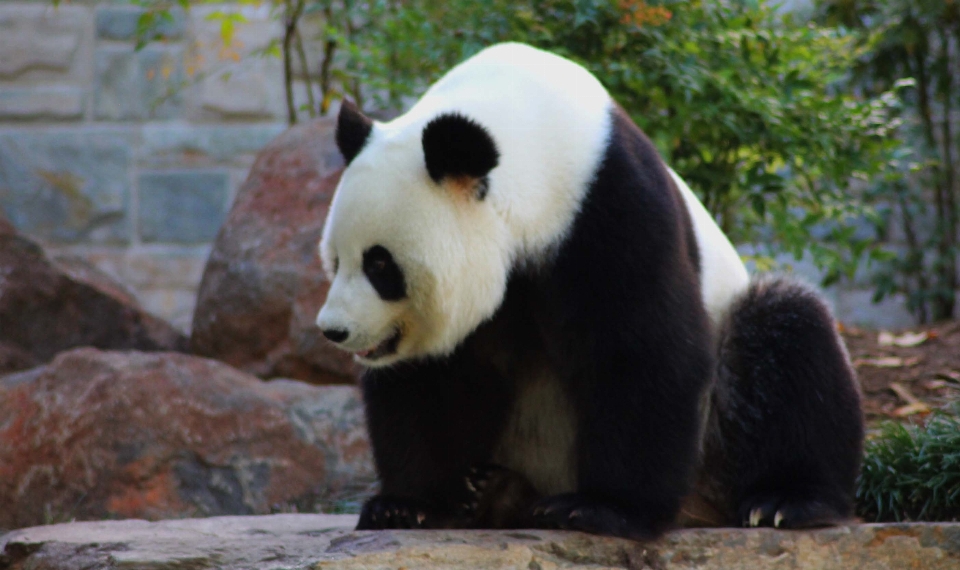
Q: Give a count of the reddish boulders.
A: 3